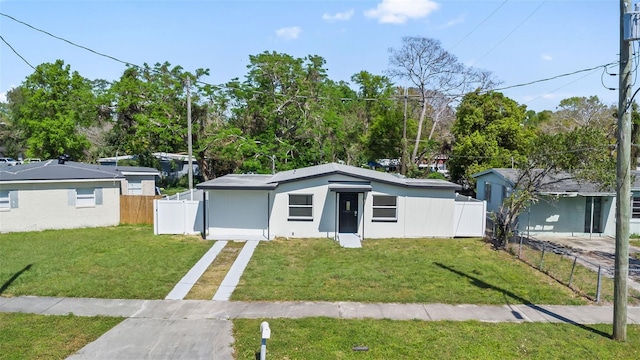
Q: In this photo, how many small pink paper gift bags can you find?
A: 0